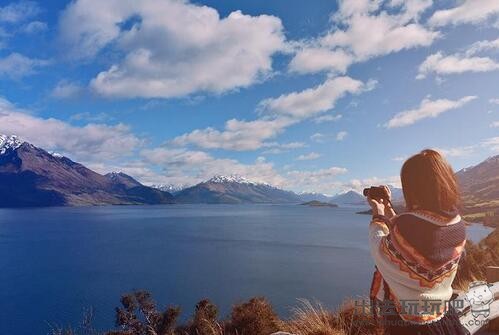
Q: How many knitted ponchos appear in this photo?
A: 1